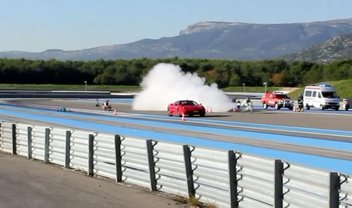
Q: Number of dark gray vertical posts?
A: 11